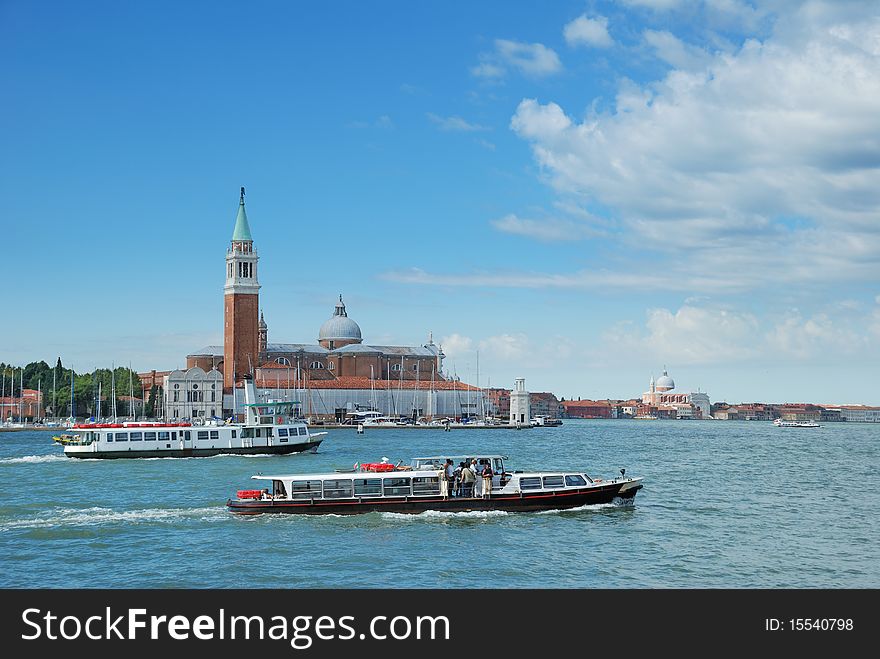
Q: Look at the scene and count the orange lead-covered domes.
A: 0